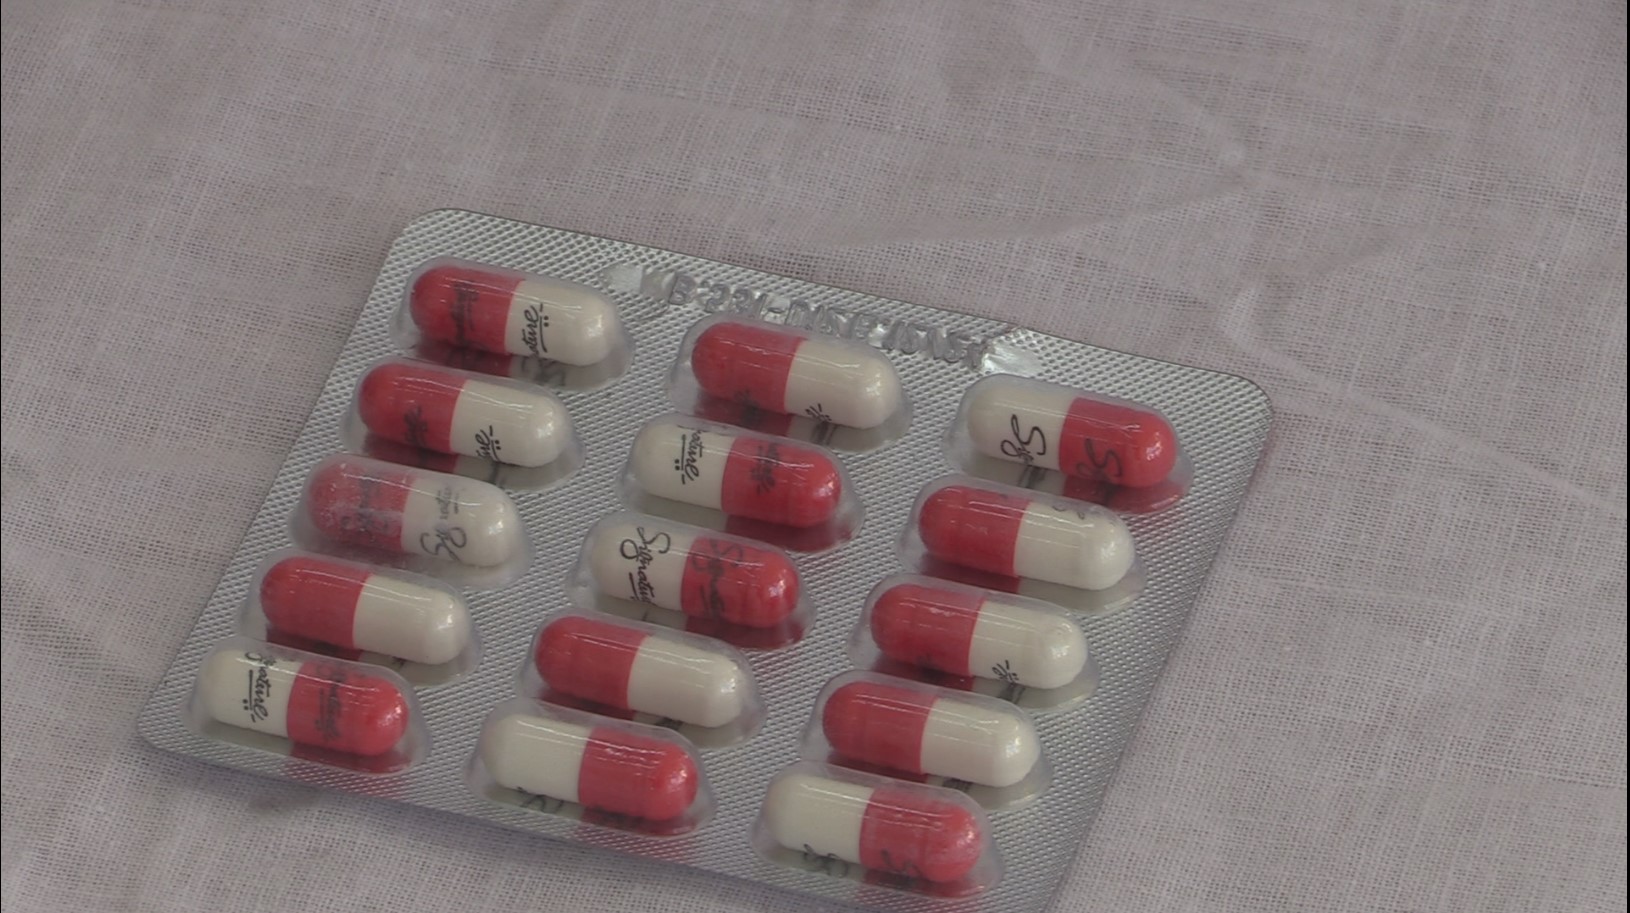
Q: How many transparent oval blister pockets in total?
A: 15